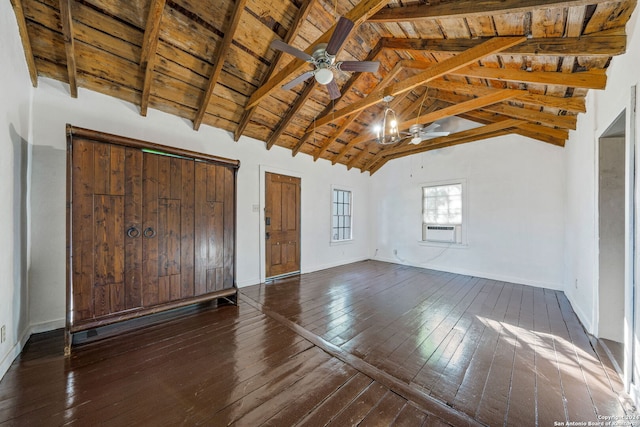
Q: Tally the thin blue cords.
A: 0